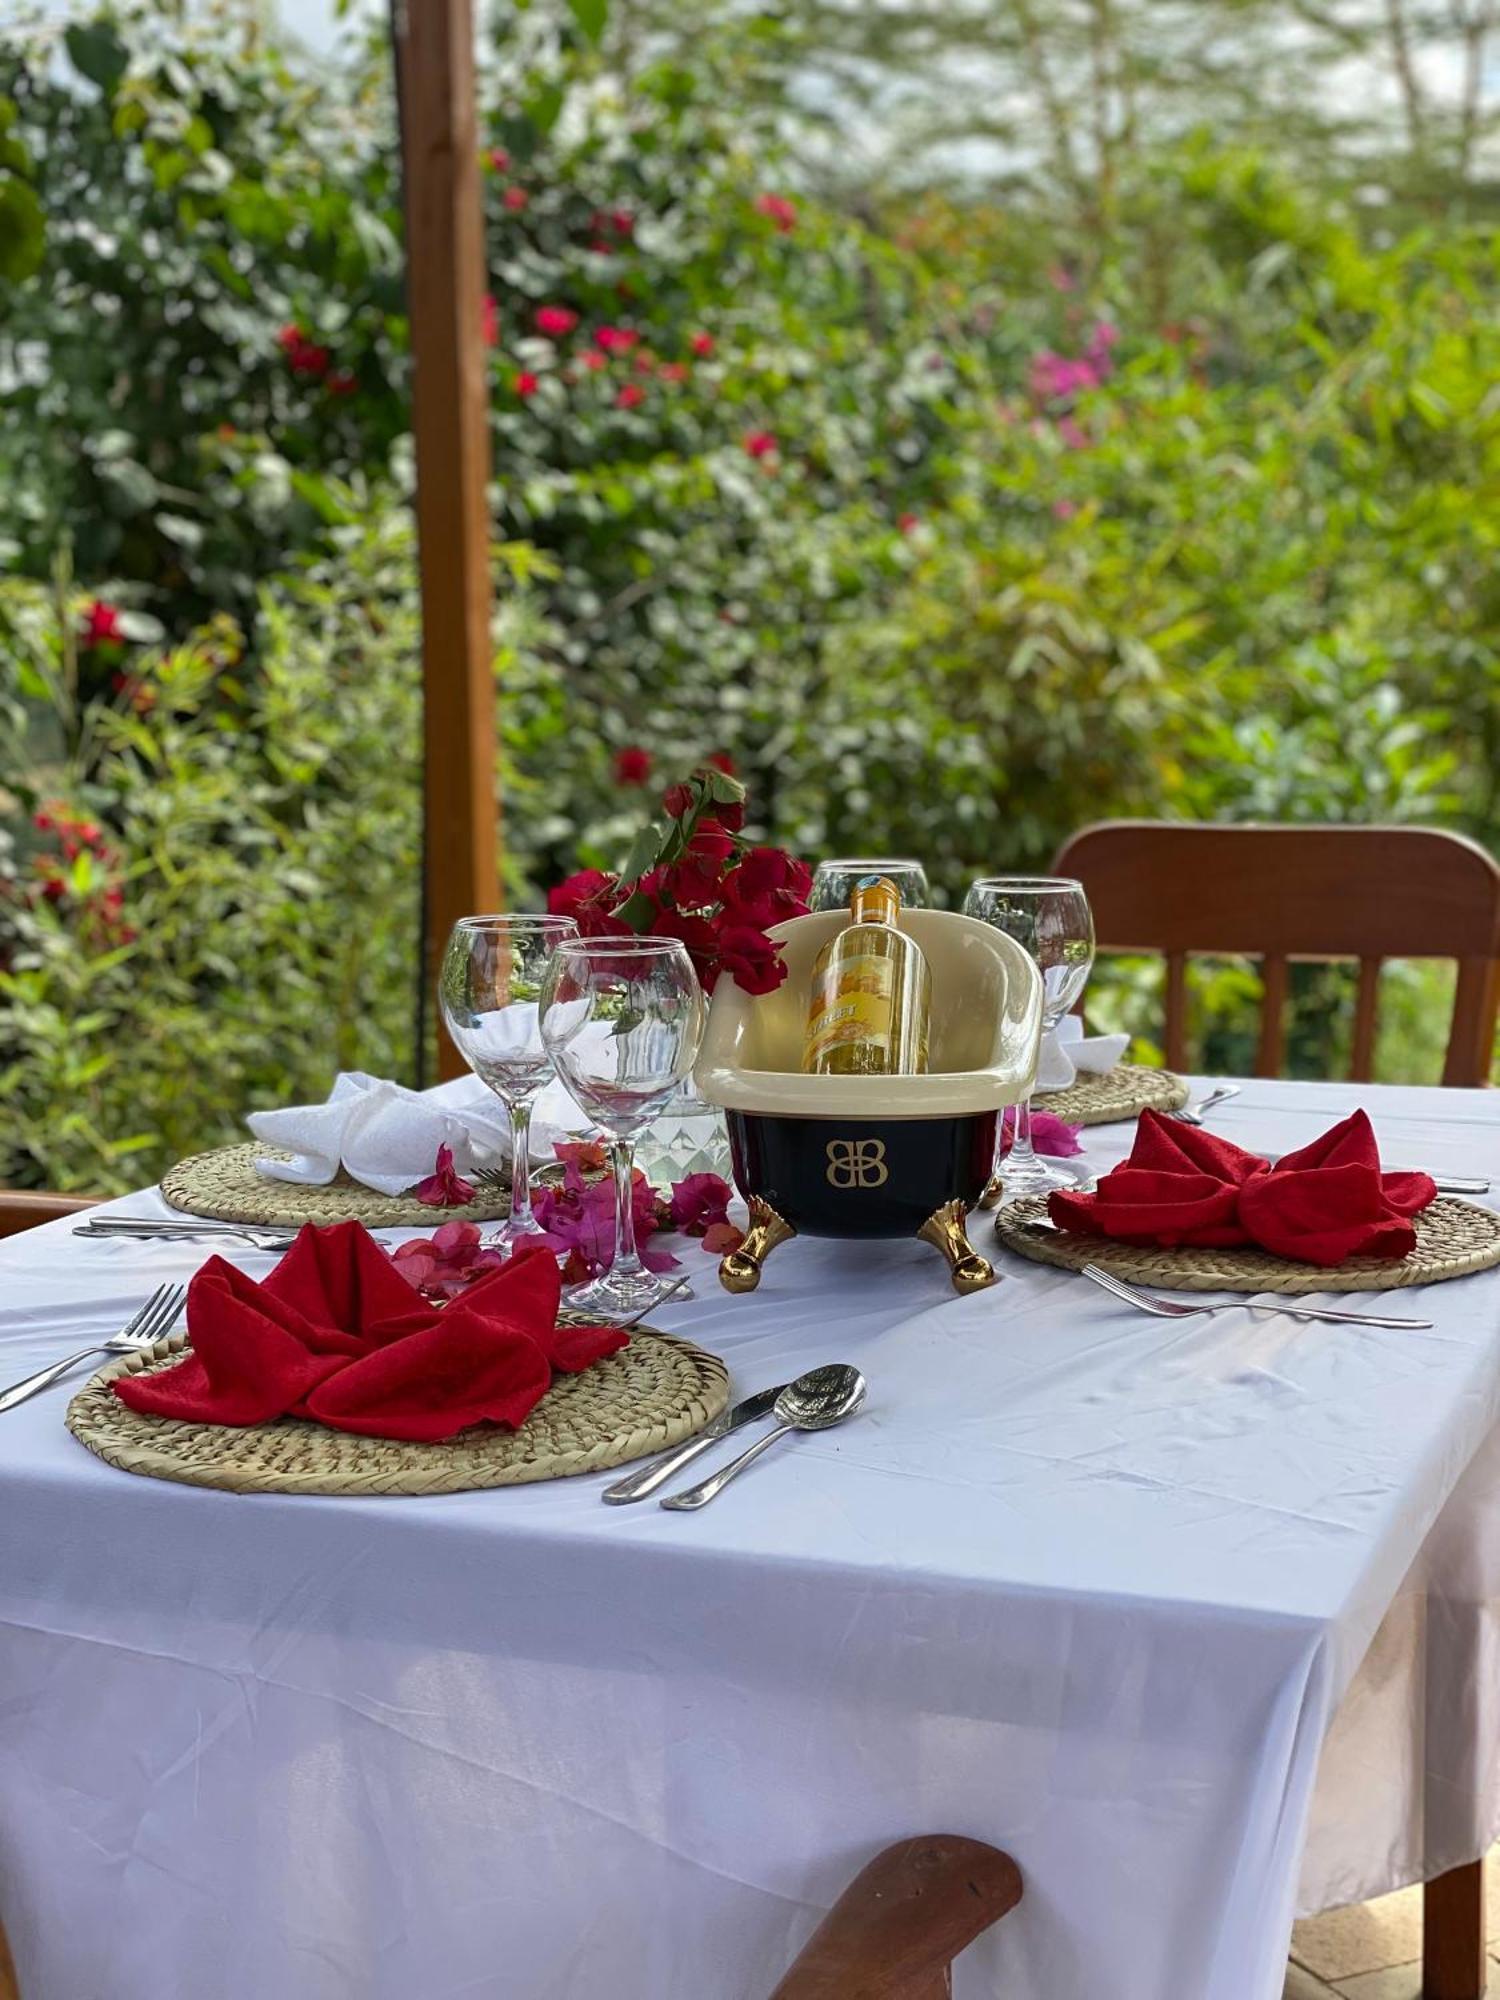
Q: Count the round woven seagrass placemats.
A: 4